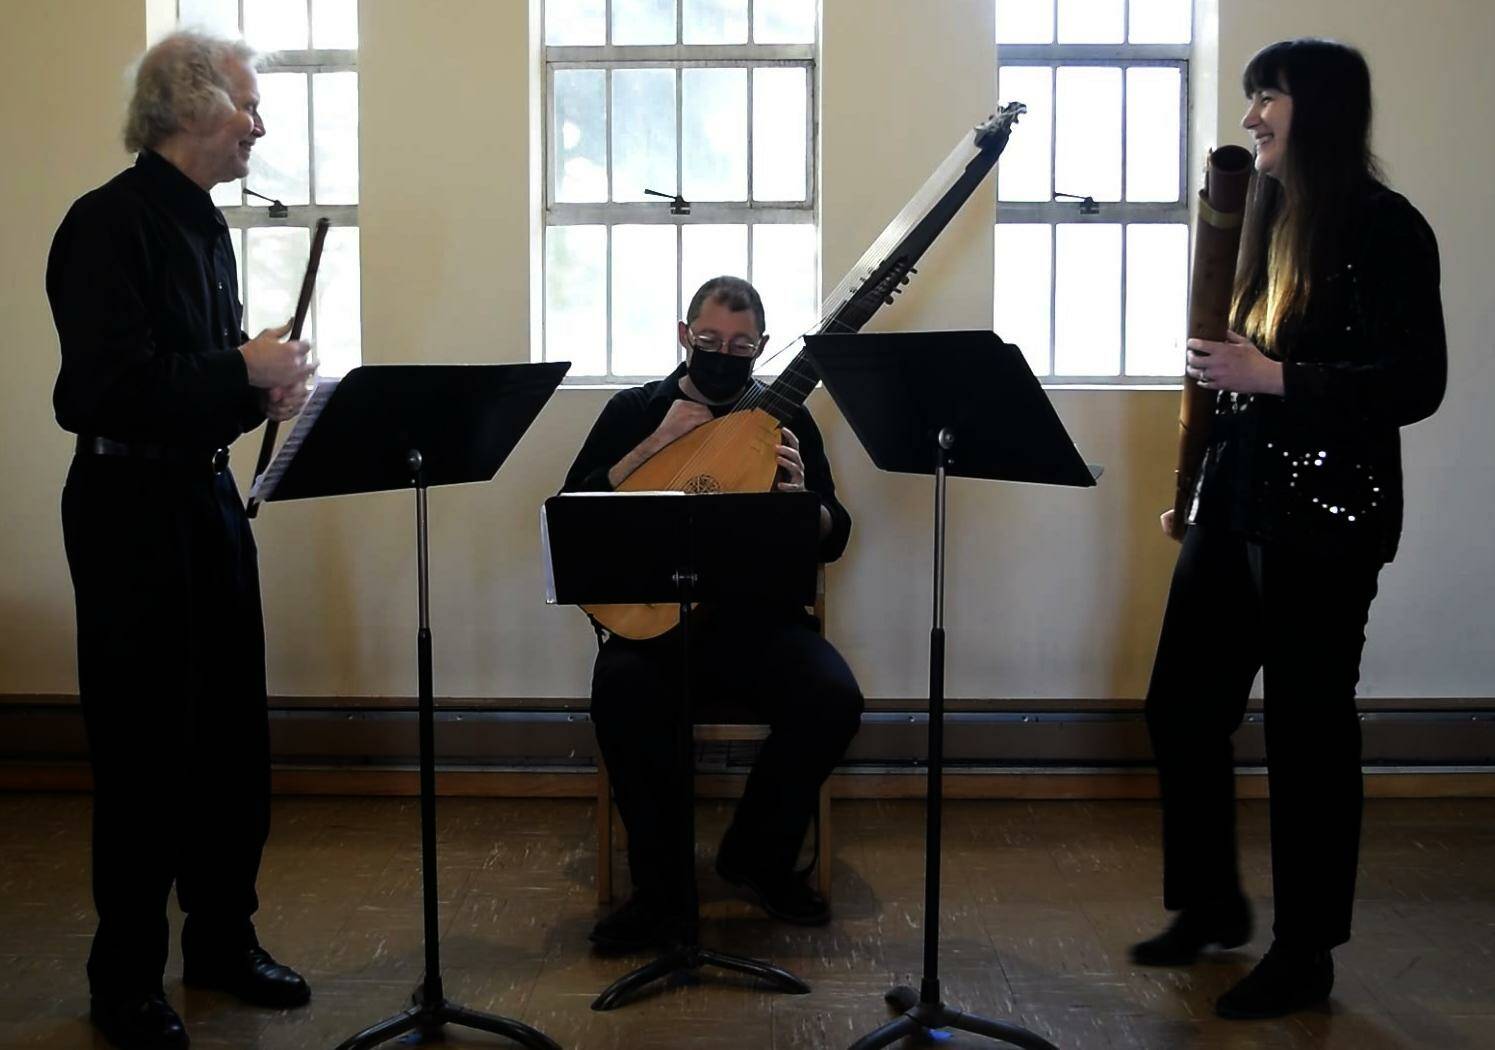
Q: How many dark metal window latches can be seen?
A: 3